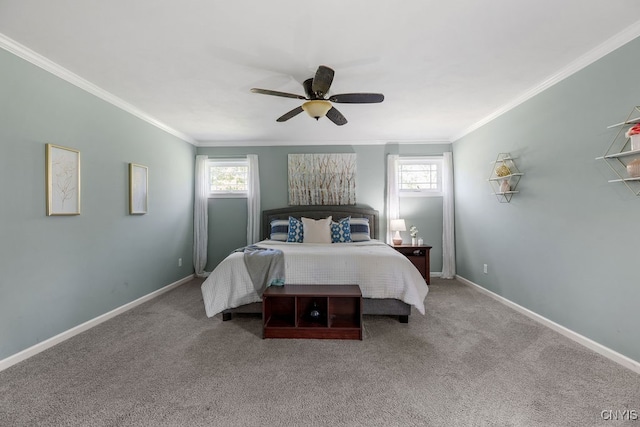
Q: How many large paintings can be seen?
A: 1